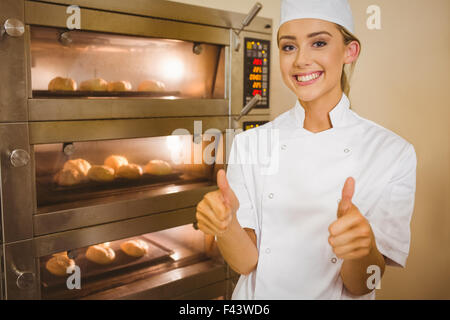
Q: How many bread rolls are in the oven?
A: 13